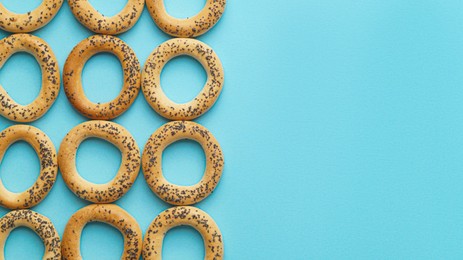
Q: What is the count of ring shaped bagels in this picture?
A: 12